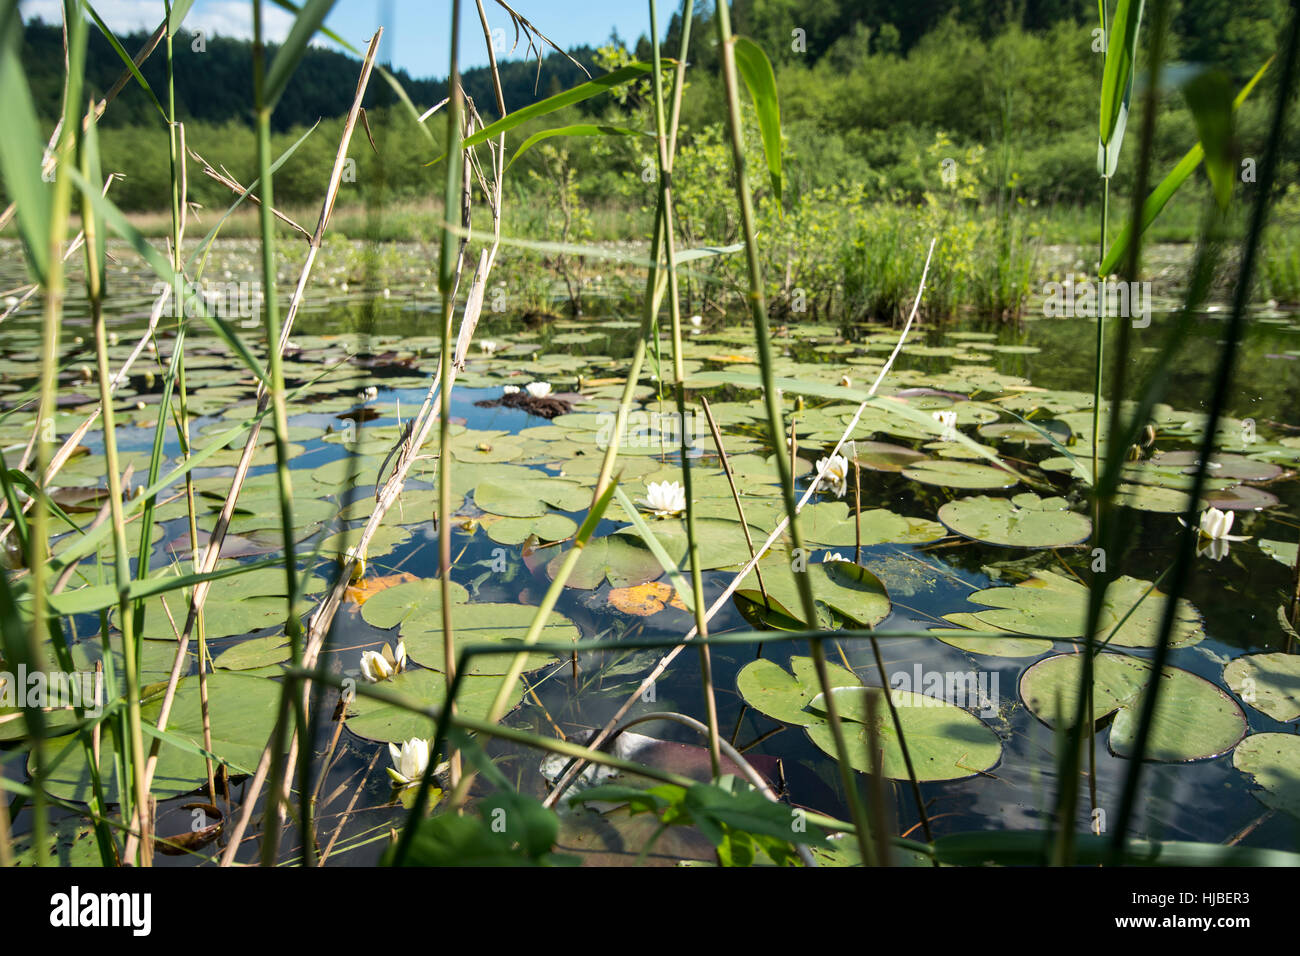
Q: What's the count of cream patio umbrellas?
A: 0